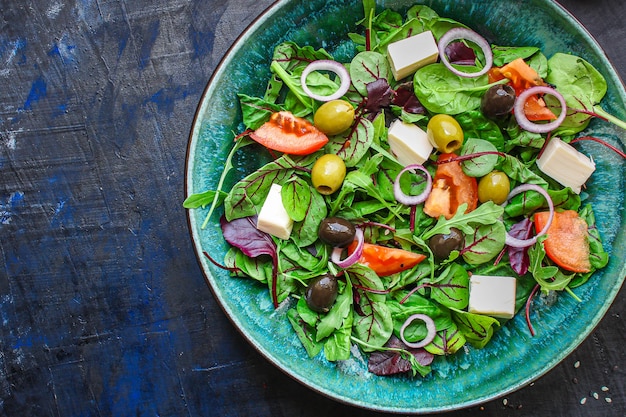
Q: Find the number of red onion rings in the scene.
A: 7